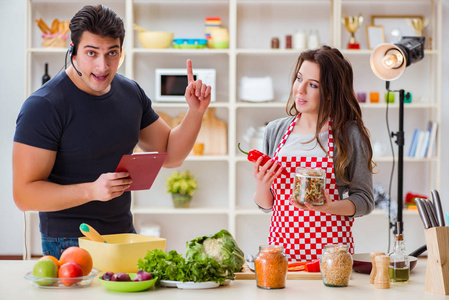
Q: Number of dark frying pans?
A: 1